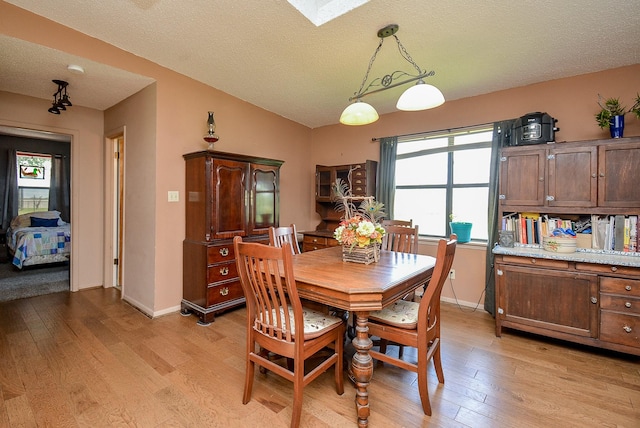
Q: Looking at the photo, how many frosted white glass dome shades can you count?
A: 2